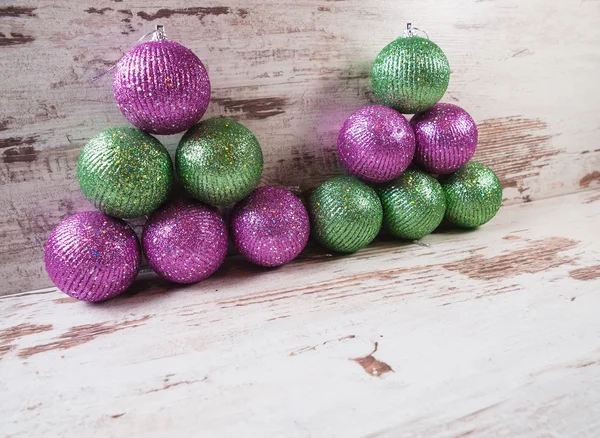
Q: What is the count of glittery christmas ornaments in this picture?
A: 12